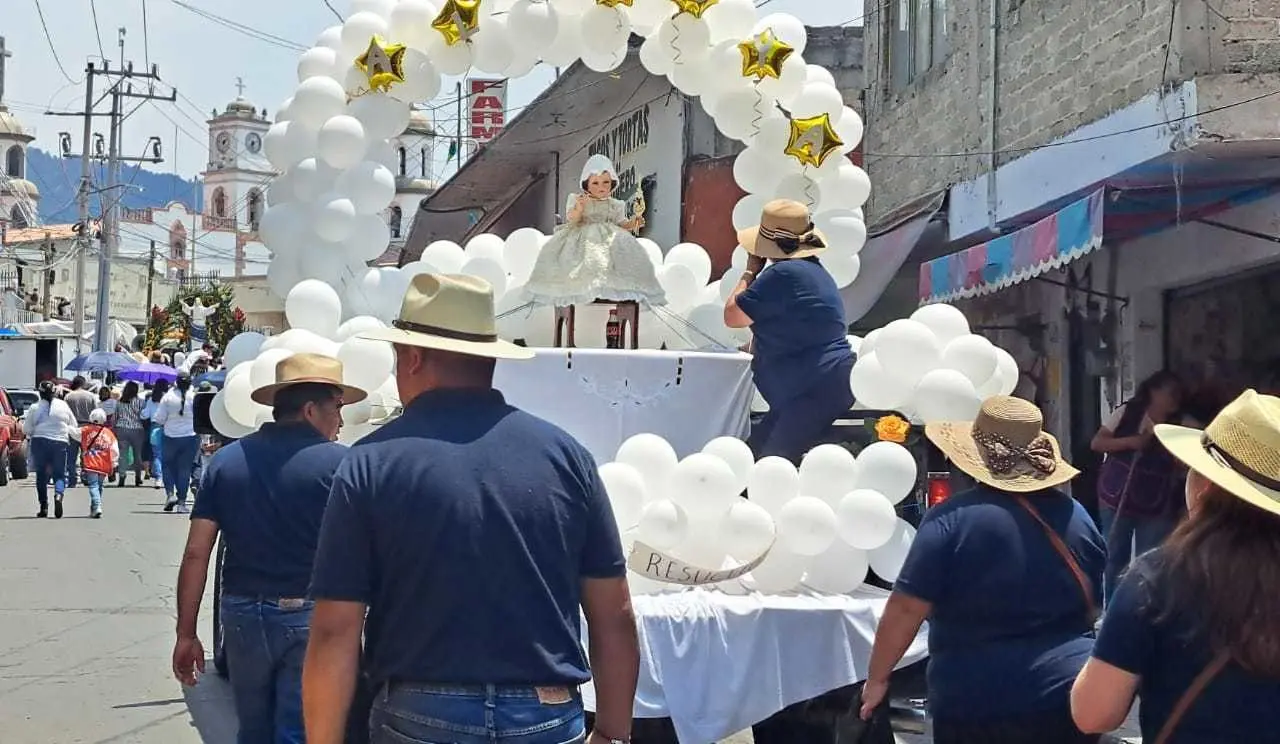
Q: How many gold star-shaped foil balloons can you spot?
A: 6